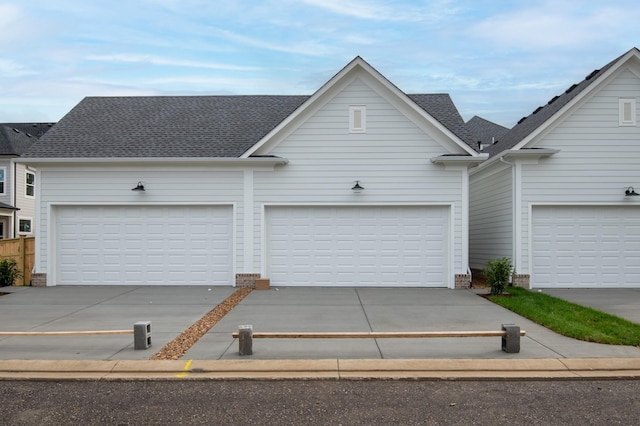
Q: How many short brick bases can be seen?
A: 4